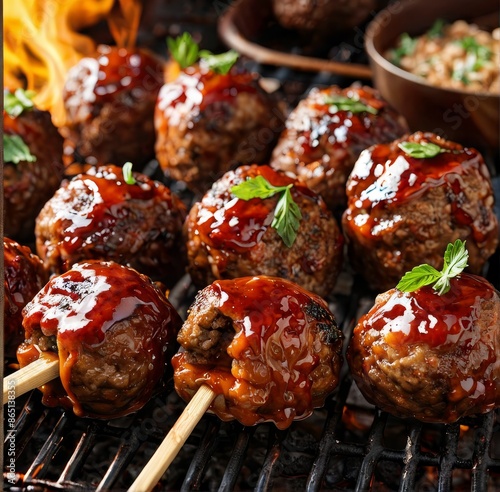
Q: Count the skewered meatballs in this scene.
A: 2